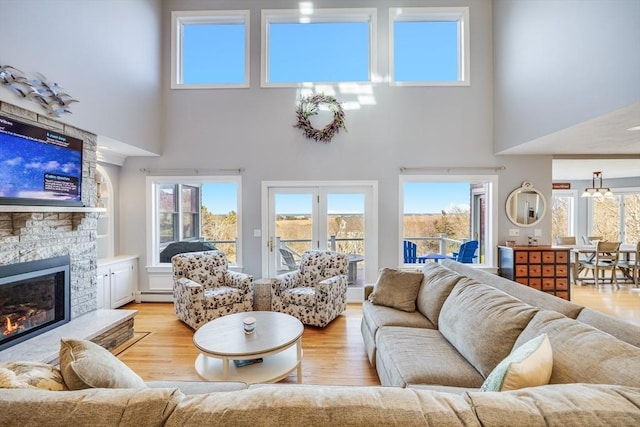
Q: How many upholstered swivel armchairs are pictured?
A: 2